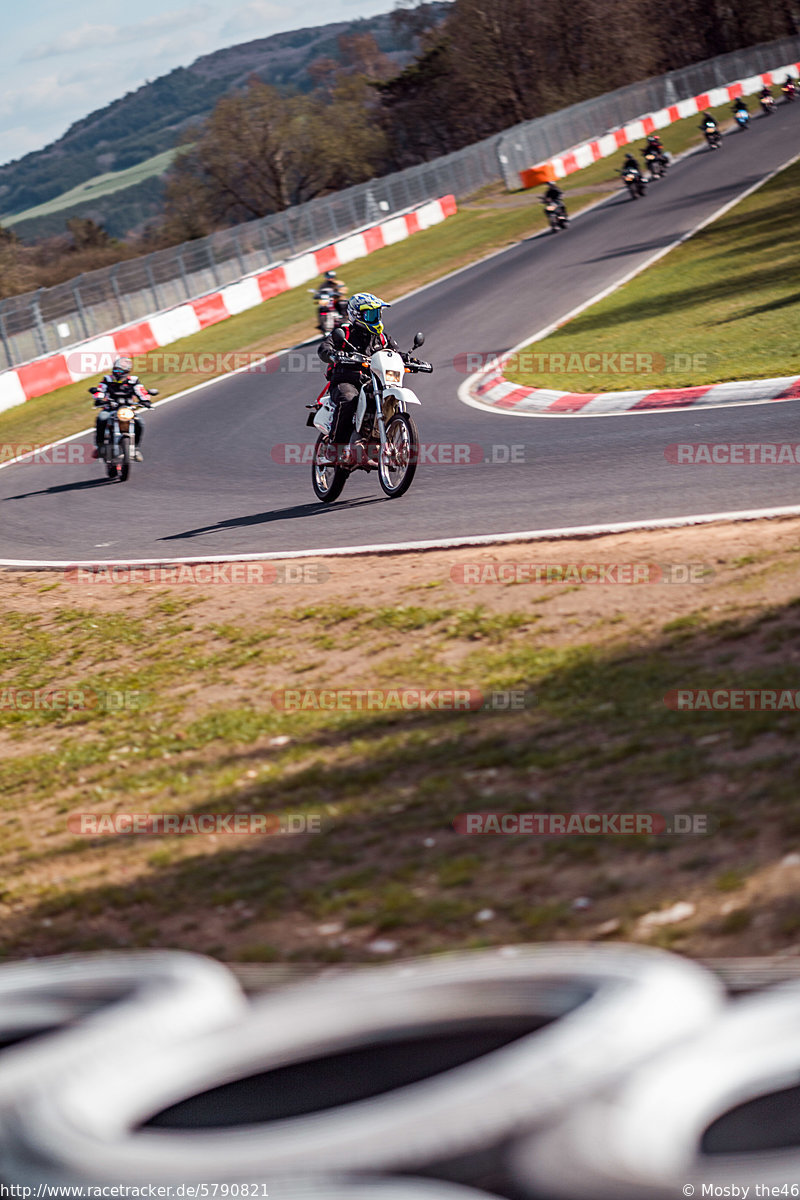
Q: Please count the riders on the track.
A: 10